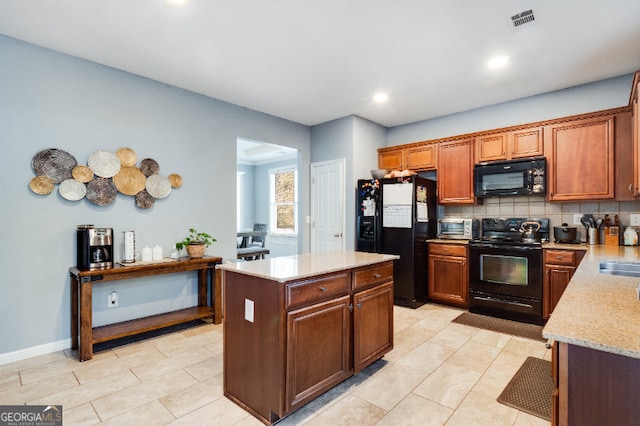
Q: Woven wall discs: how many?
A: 12